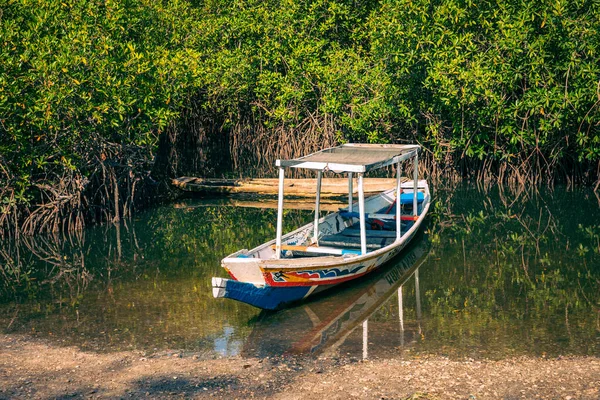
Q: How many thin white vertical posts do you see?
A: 6